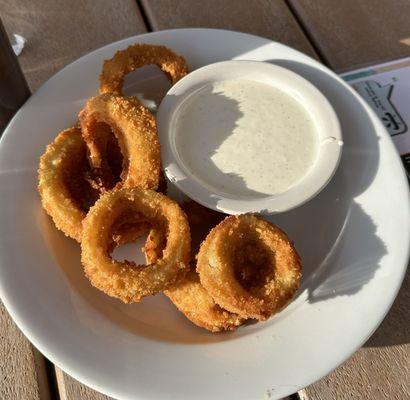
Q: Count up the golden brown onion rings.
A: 6